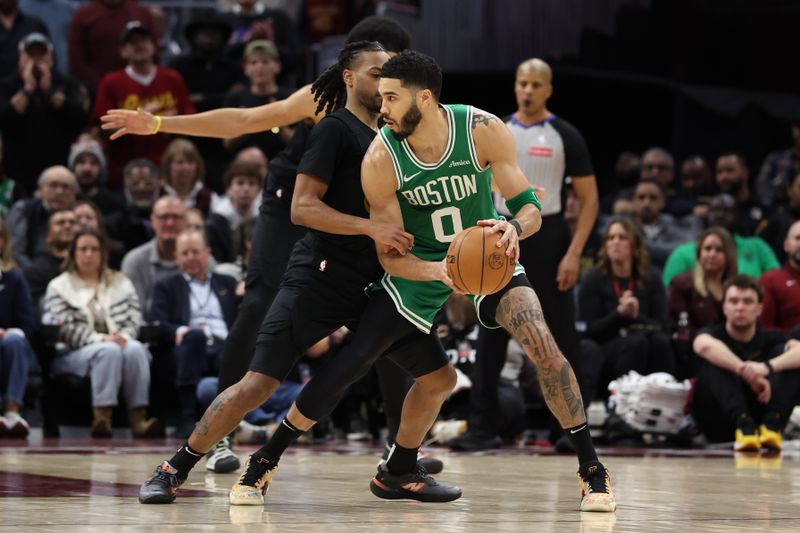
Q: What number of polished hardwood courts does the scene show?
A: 1